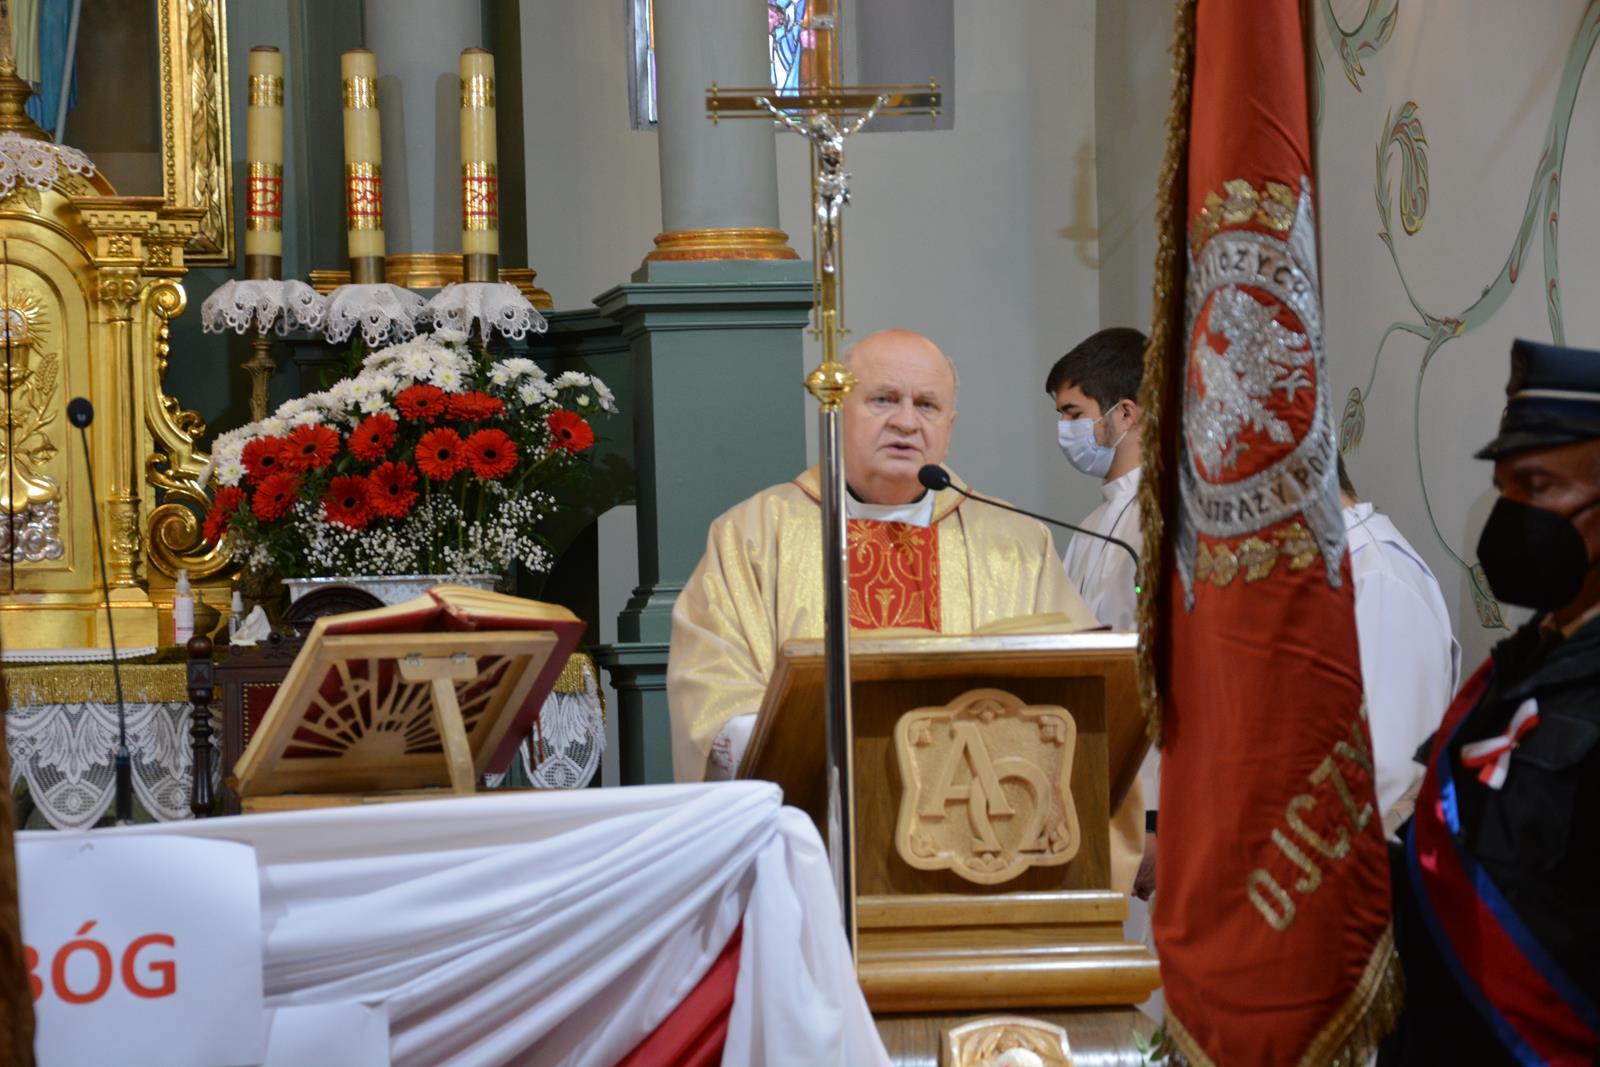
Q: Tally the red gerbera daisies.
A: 13